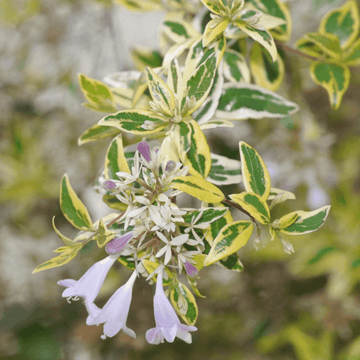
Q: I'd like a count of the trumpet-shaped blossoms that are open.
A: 3